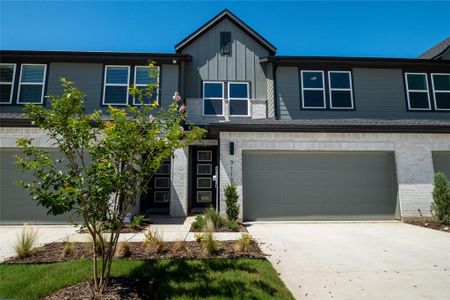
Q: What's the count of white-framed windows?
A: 10